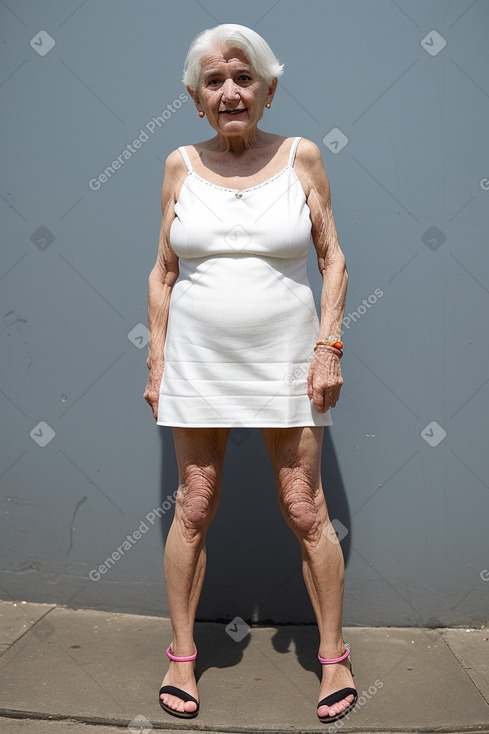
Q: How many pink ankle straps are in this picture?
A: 2